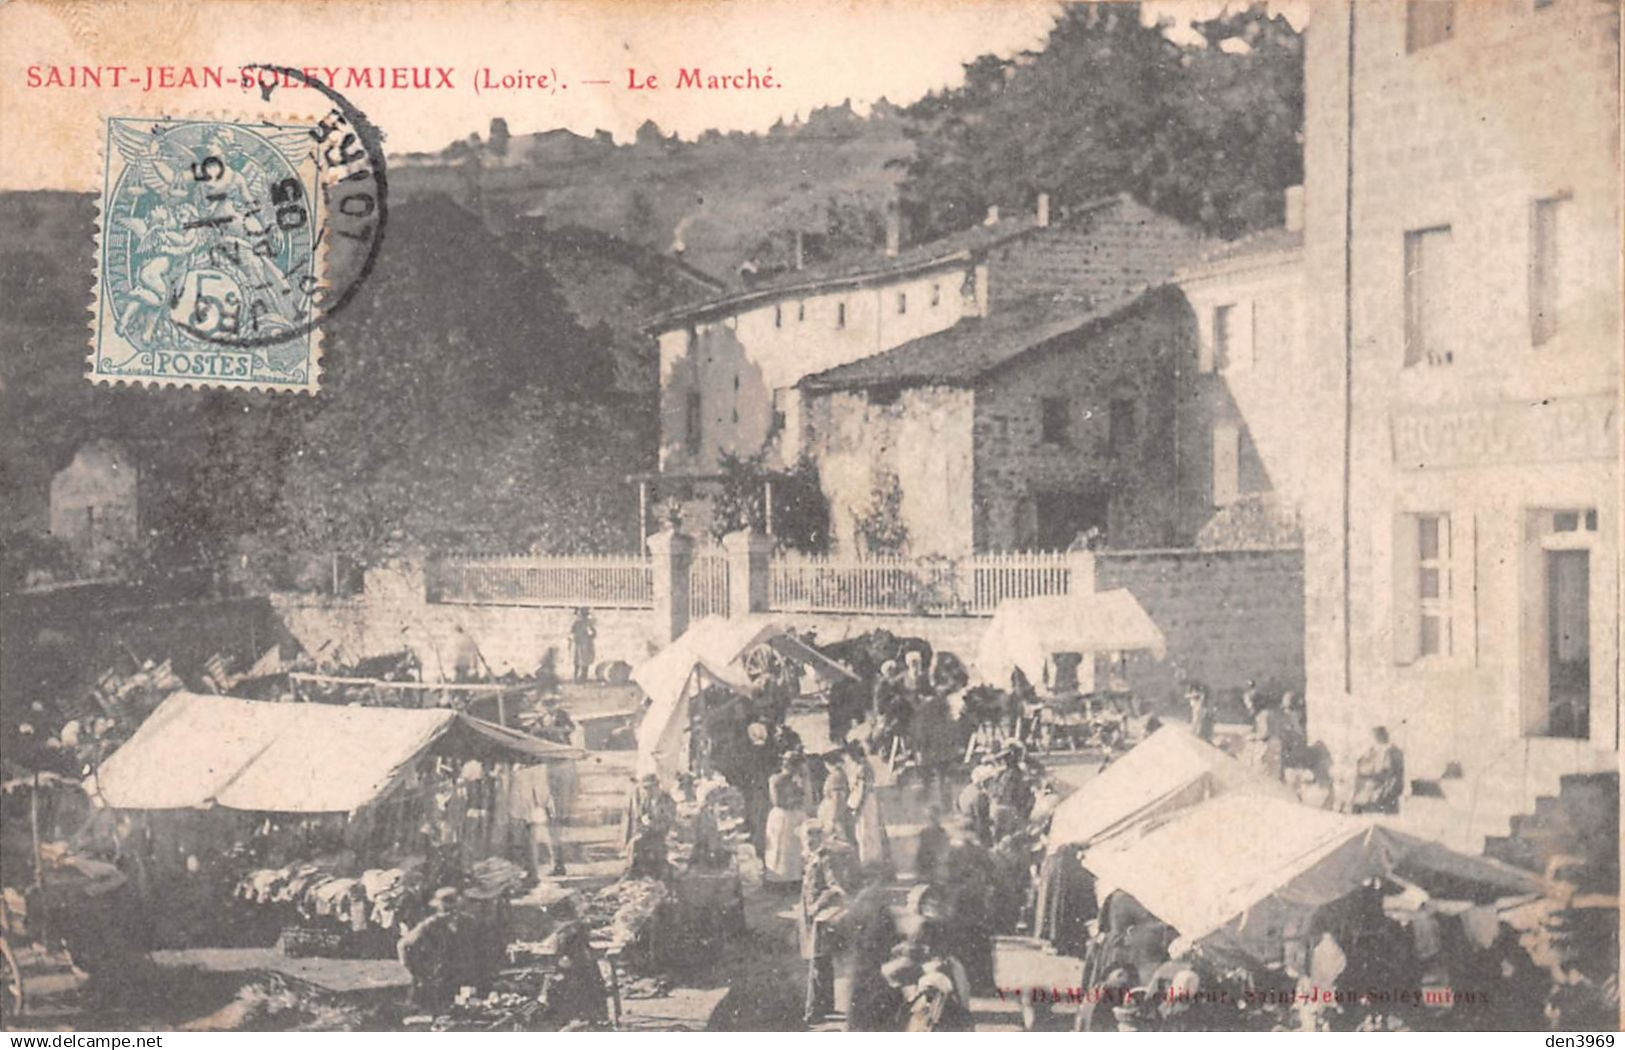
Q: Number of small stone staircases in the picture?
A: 1